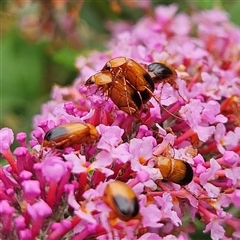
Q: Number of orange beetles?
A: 6